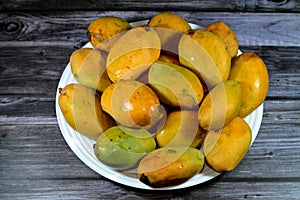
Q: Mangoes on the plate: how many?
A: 15